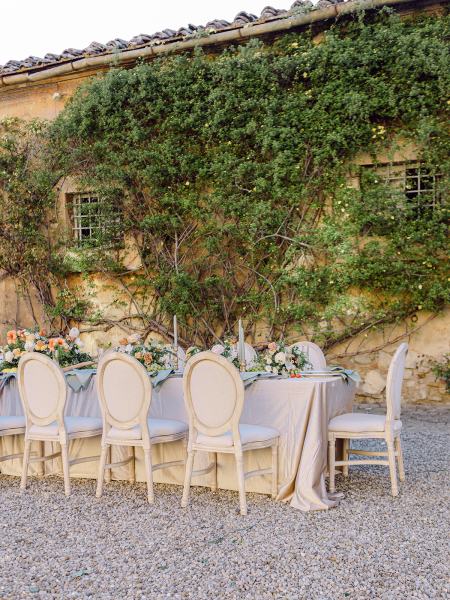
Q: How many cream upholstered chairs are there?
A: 8